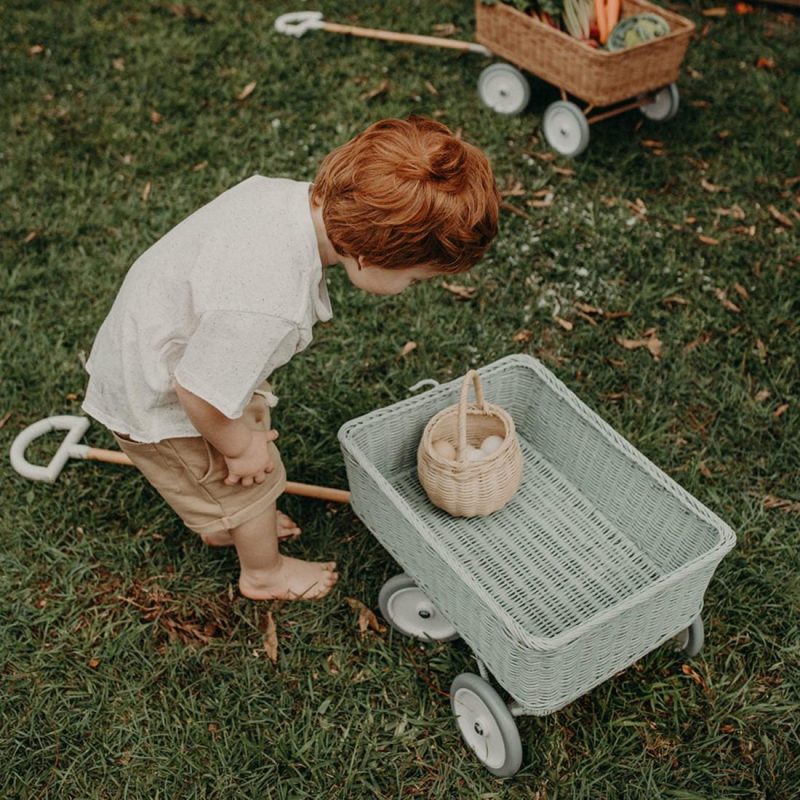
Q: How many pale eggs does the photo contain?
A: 3